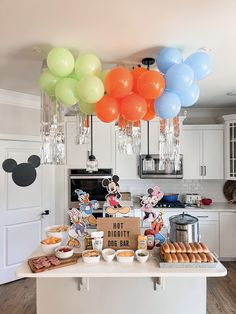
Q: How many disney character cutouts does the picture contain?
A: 5